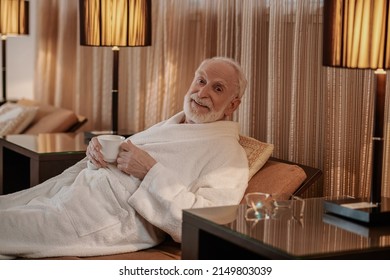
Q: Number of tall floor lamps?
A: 3